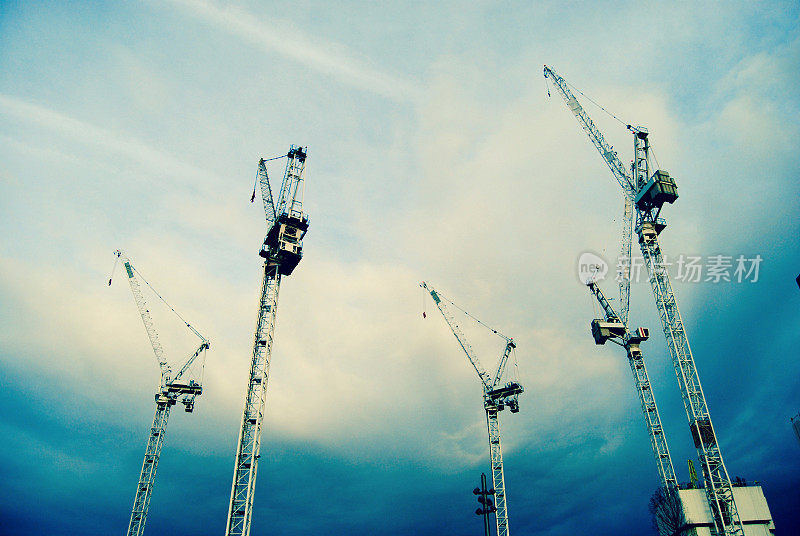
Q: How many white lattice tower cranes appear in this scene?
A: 5